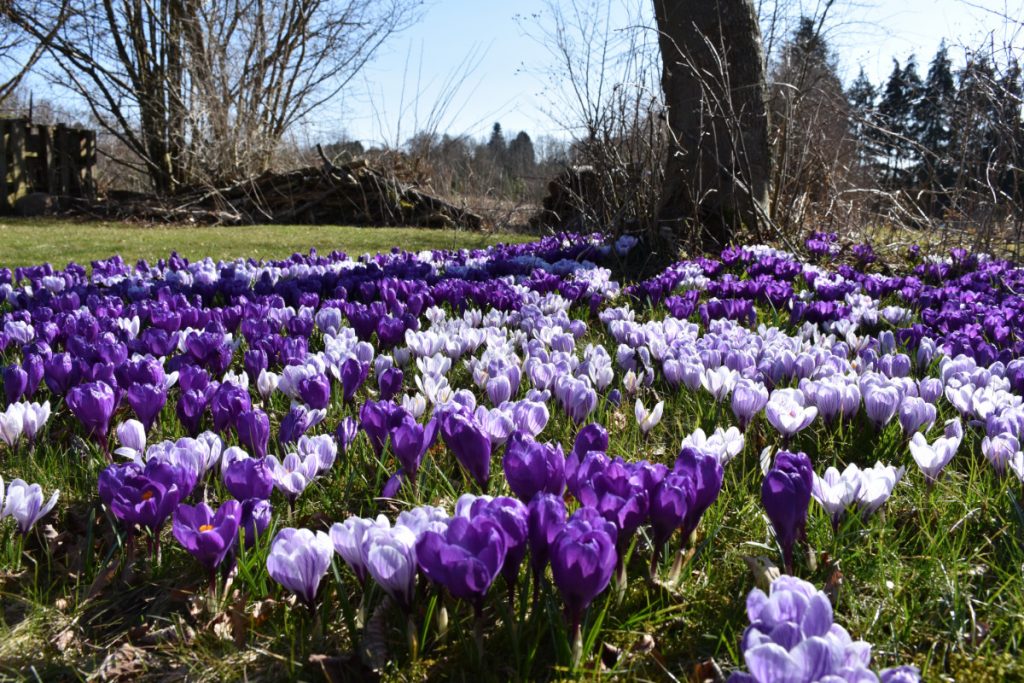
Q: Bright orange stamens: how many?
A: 2